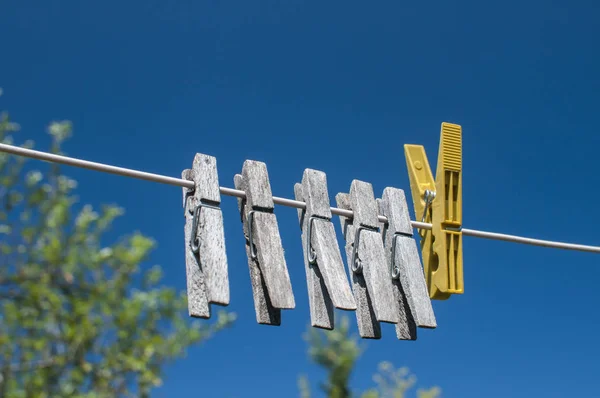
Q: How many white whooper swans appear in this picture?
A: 0